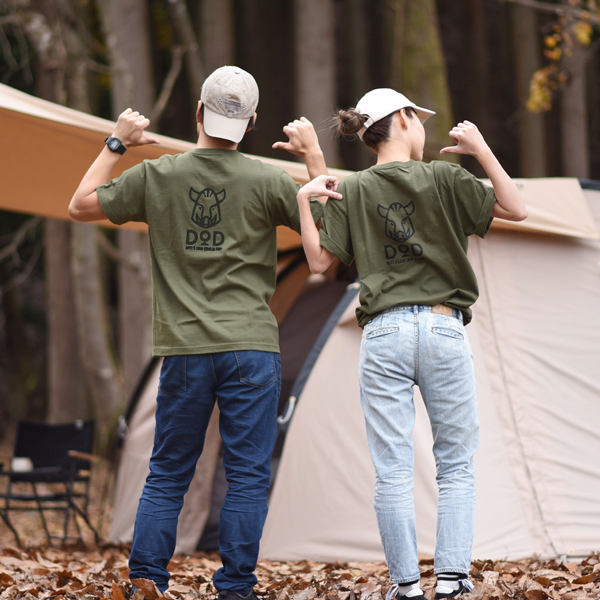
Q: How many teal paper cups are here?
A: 0